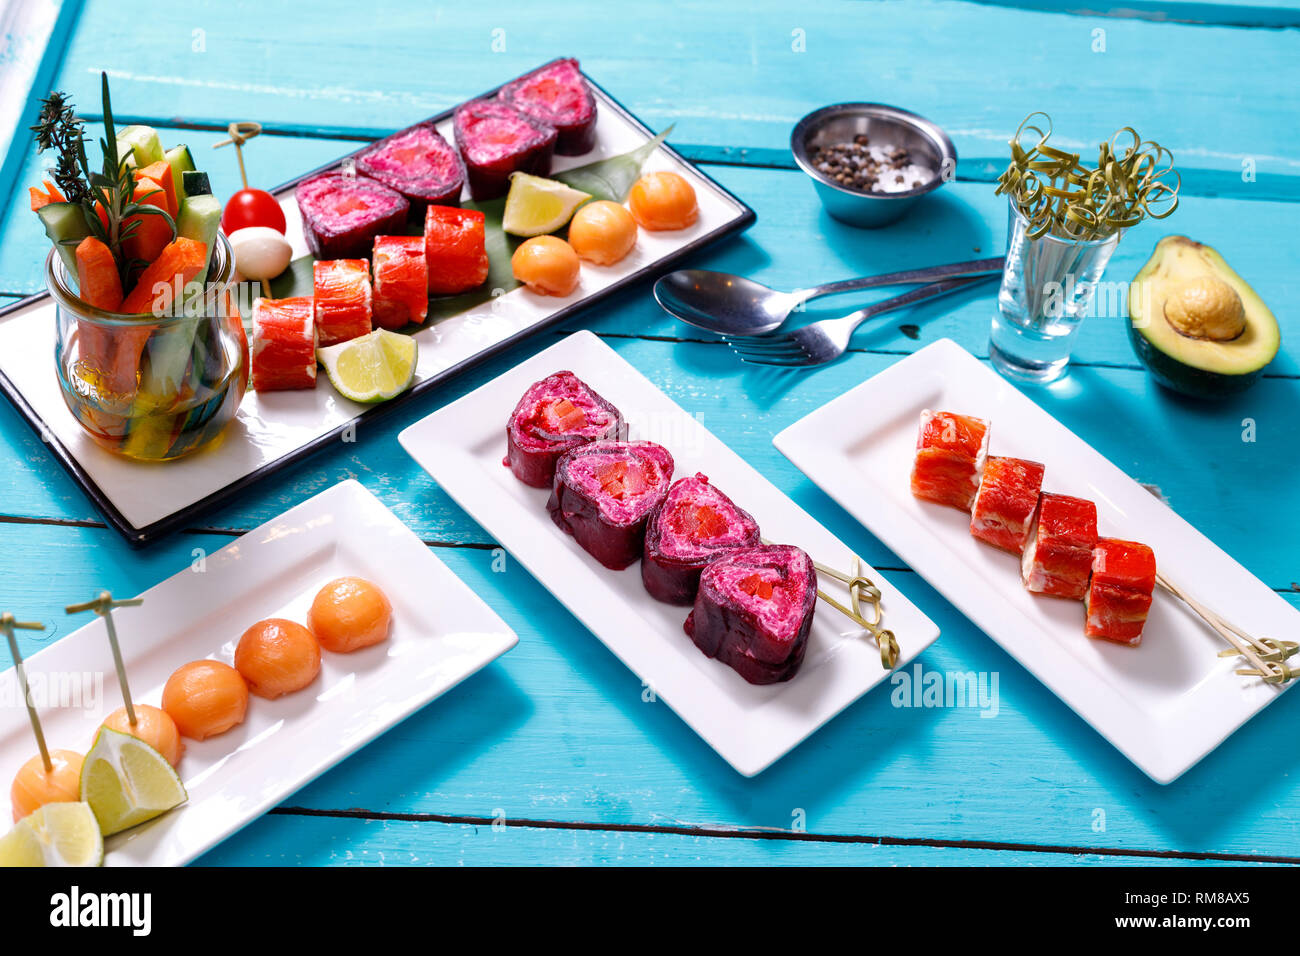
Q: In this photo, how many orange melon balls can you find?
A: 8